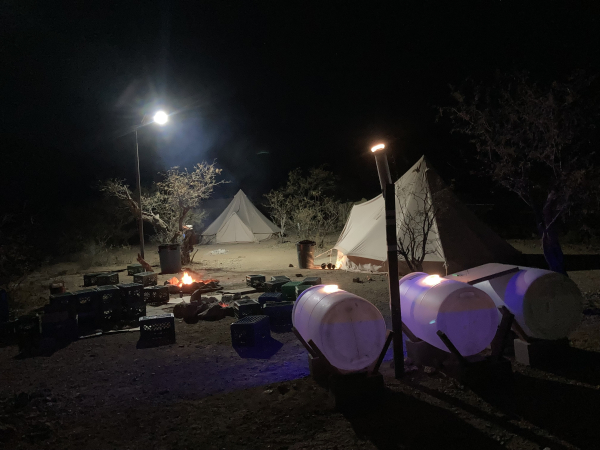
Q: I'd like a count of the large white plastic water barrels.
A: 3